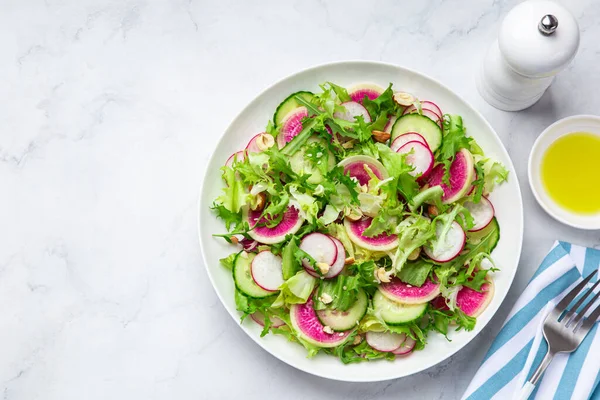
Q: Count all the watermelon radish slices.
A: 9